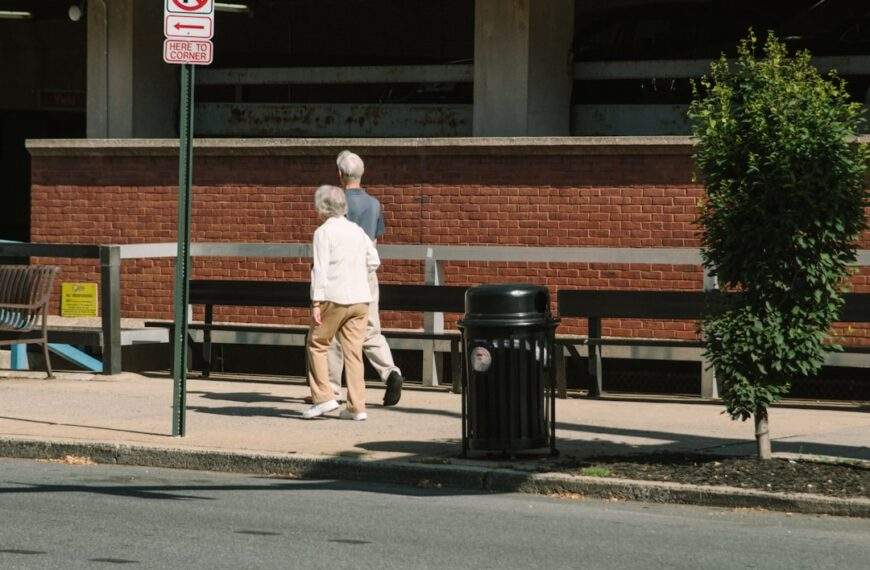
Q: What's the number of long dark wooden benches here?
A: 2